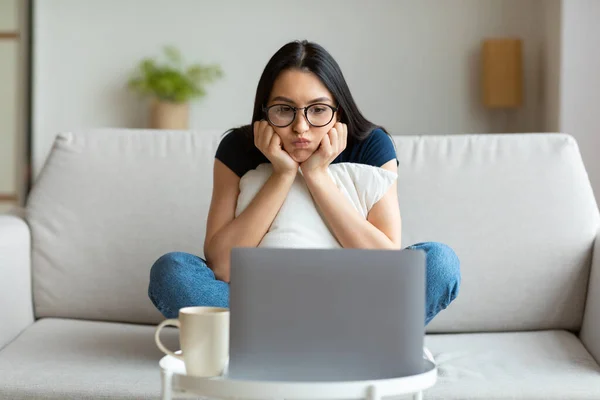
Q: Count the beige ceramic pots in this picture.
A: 1